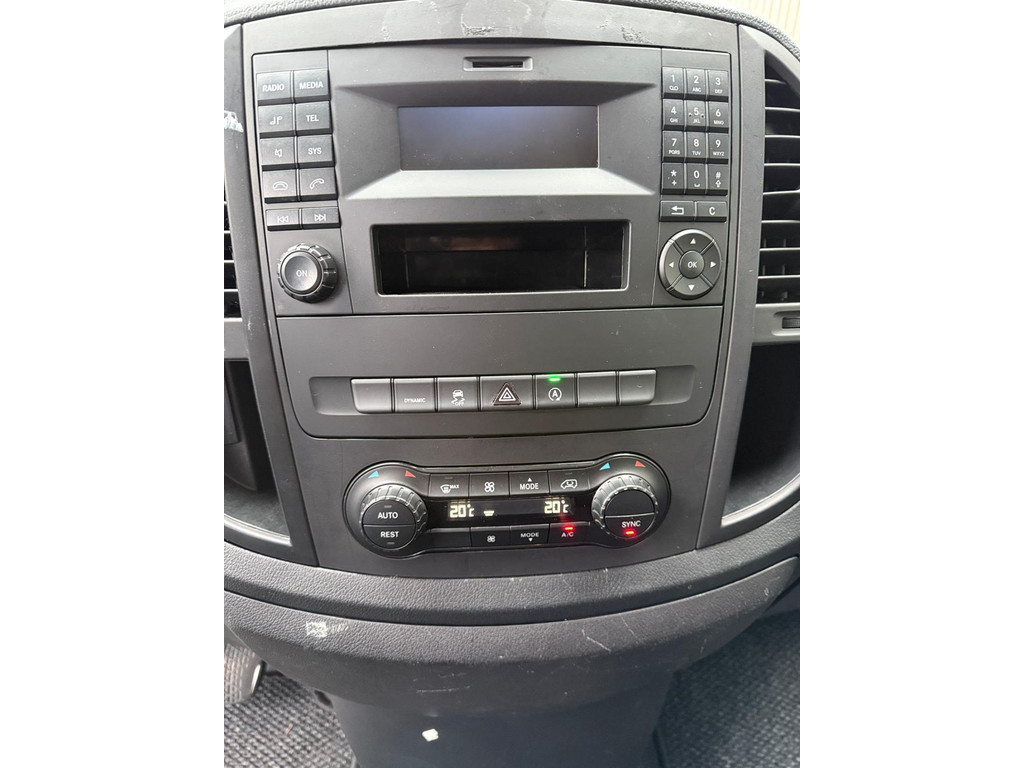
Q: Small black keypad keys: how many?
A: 12